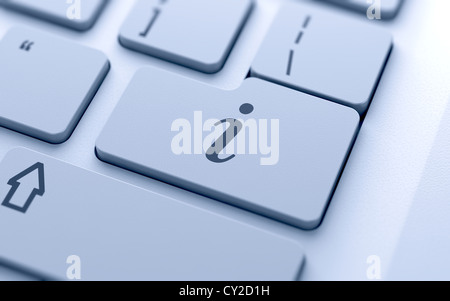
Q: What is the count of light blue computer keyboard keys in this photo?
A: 7